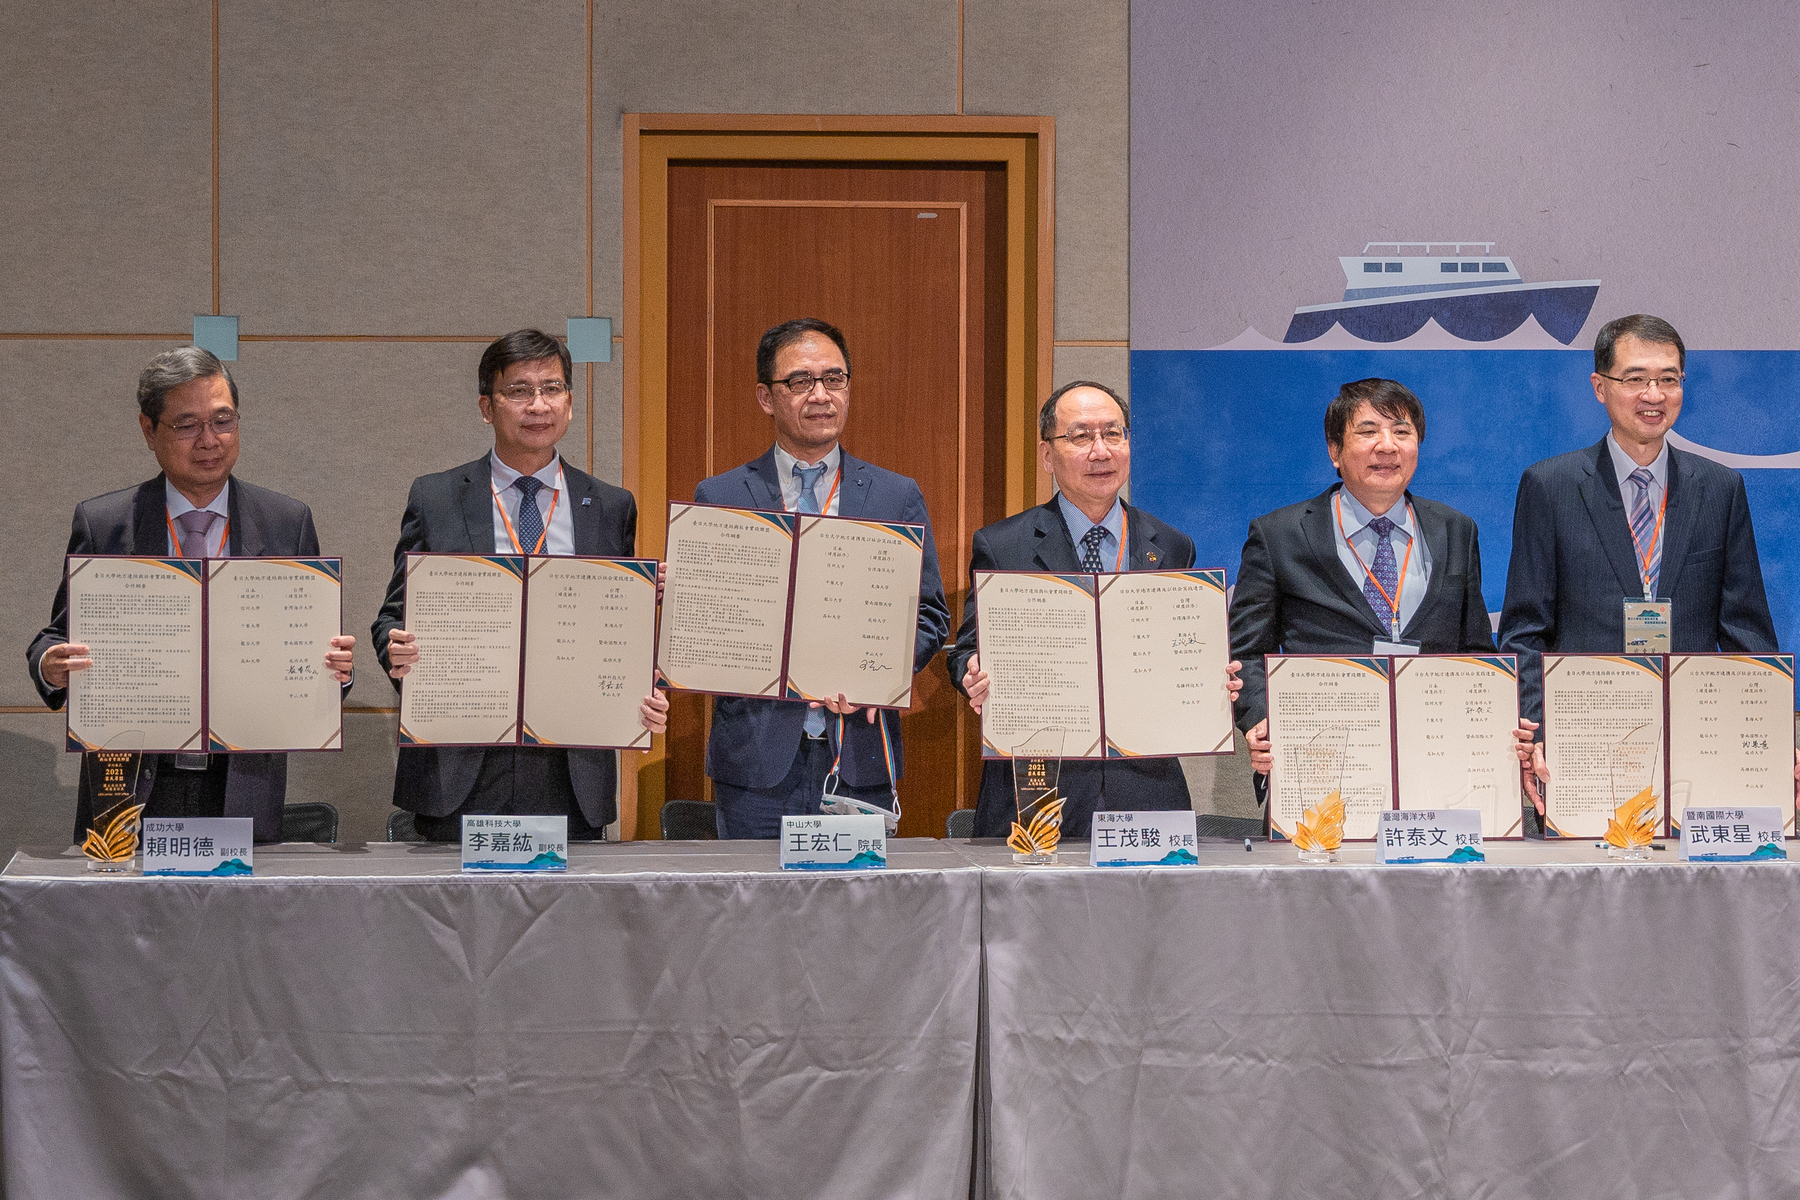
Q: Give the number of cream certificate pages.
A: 12